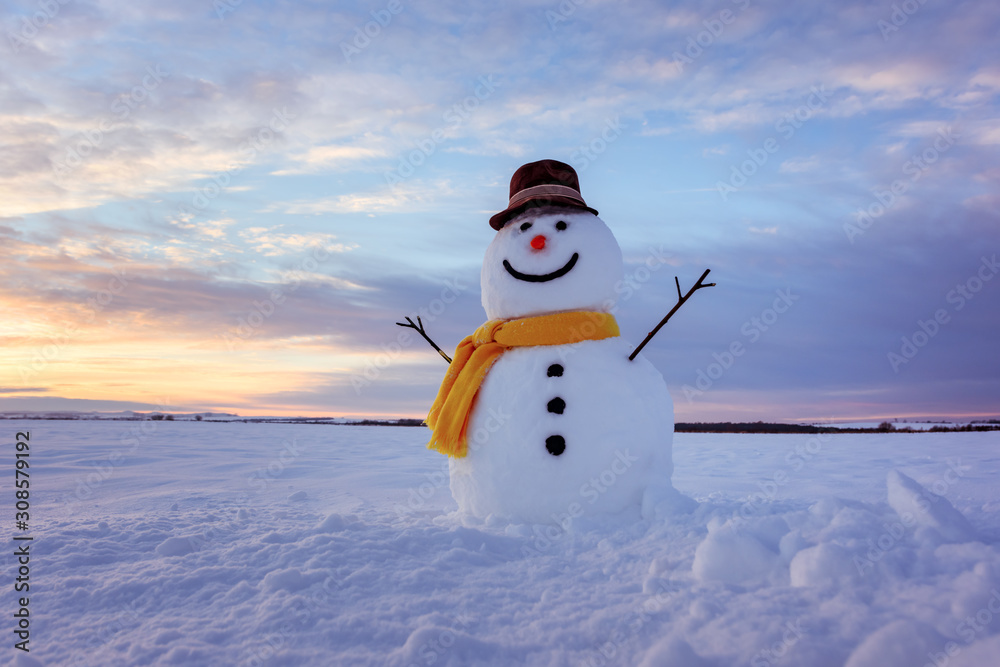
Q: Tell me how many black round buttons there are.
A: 3